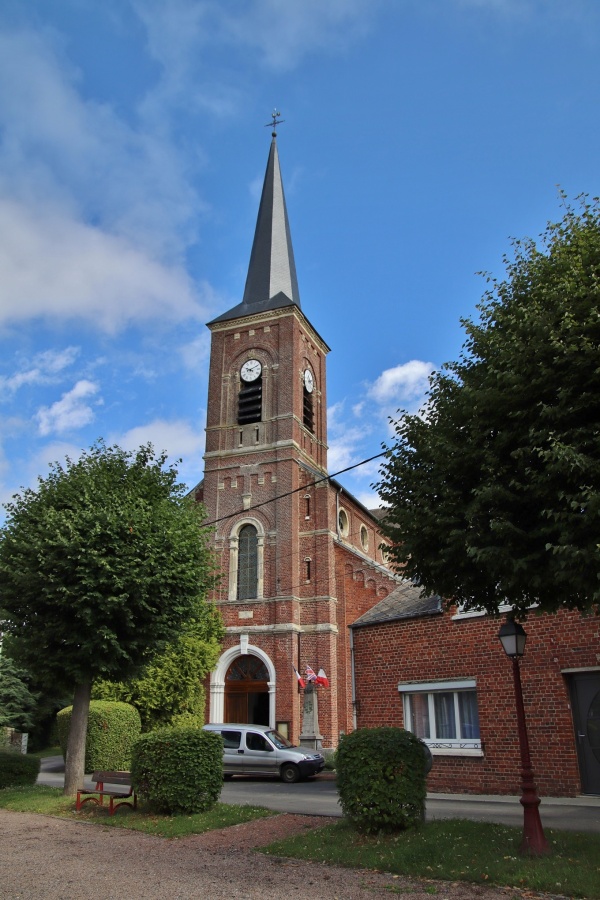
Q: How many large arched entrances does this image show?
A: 1